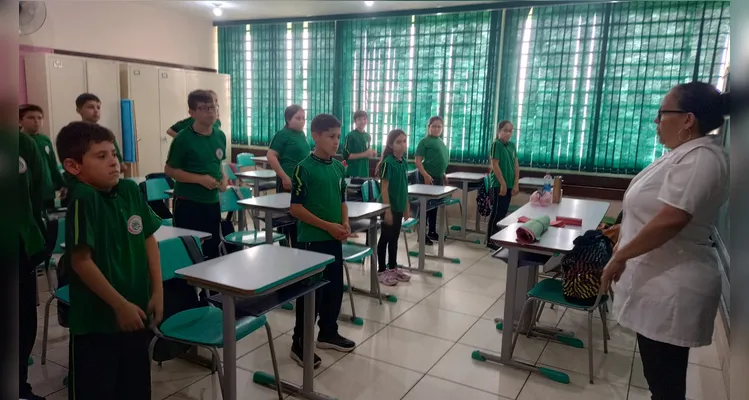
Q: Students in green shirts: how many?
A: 12